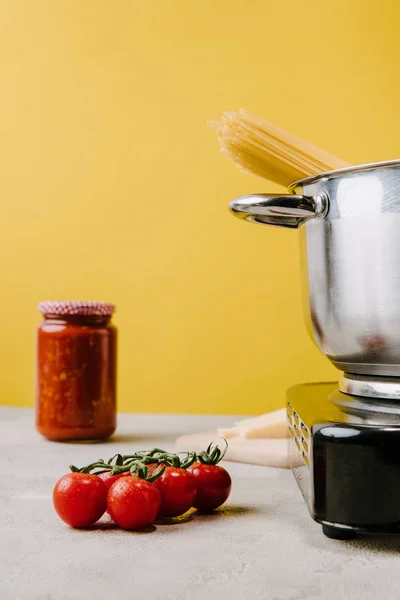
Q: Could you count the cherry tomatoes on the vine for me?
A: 5